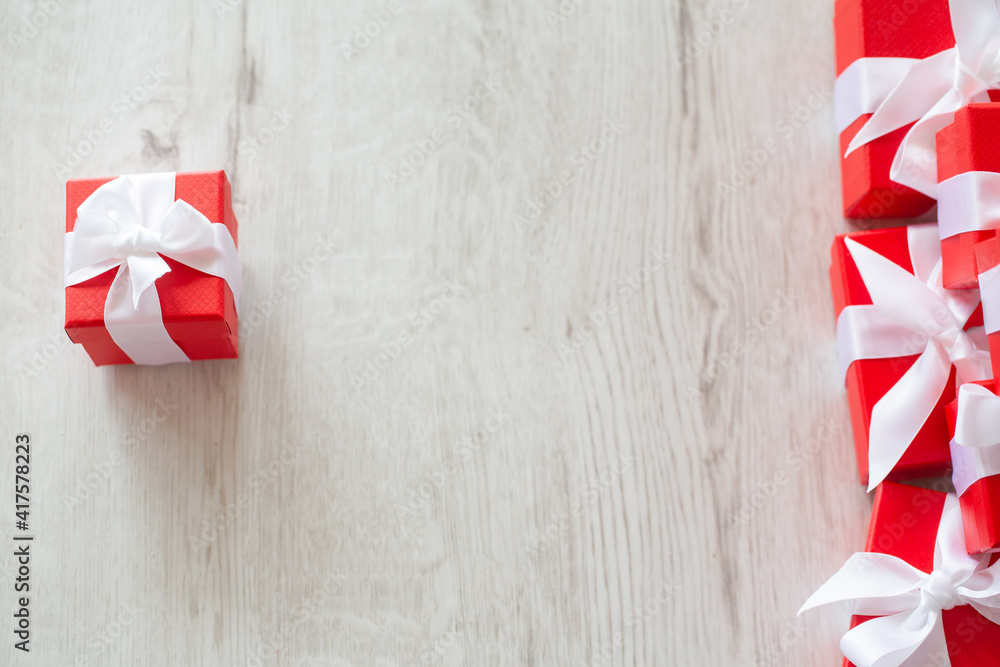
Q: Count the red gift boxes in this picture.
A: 7